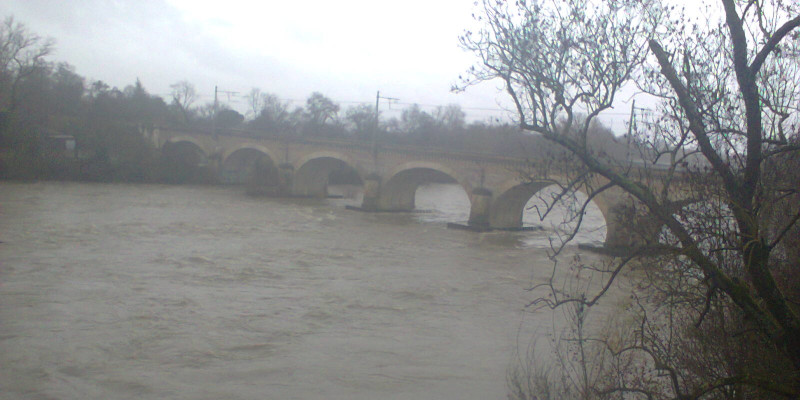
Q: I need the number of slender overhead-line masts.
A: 3